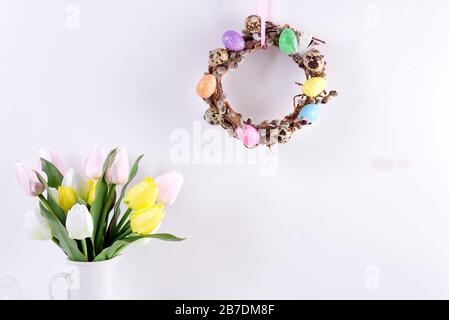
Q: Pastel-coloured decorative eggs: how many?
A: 6